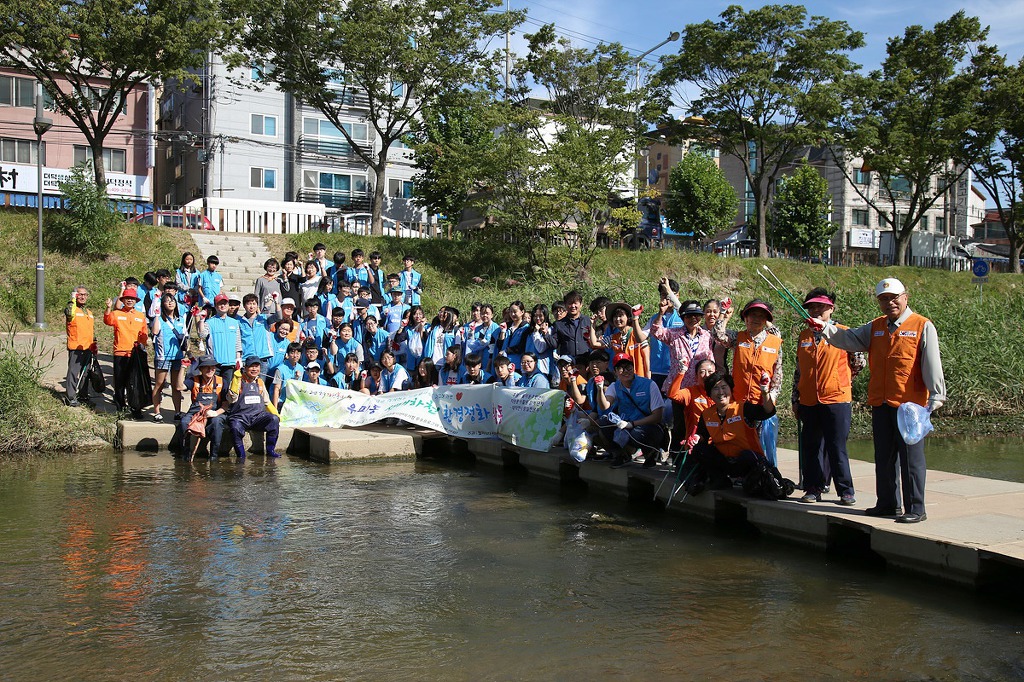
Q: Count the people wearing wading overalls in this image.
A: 2